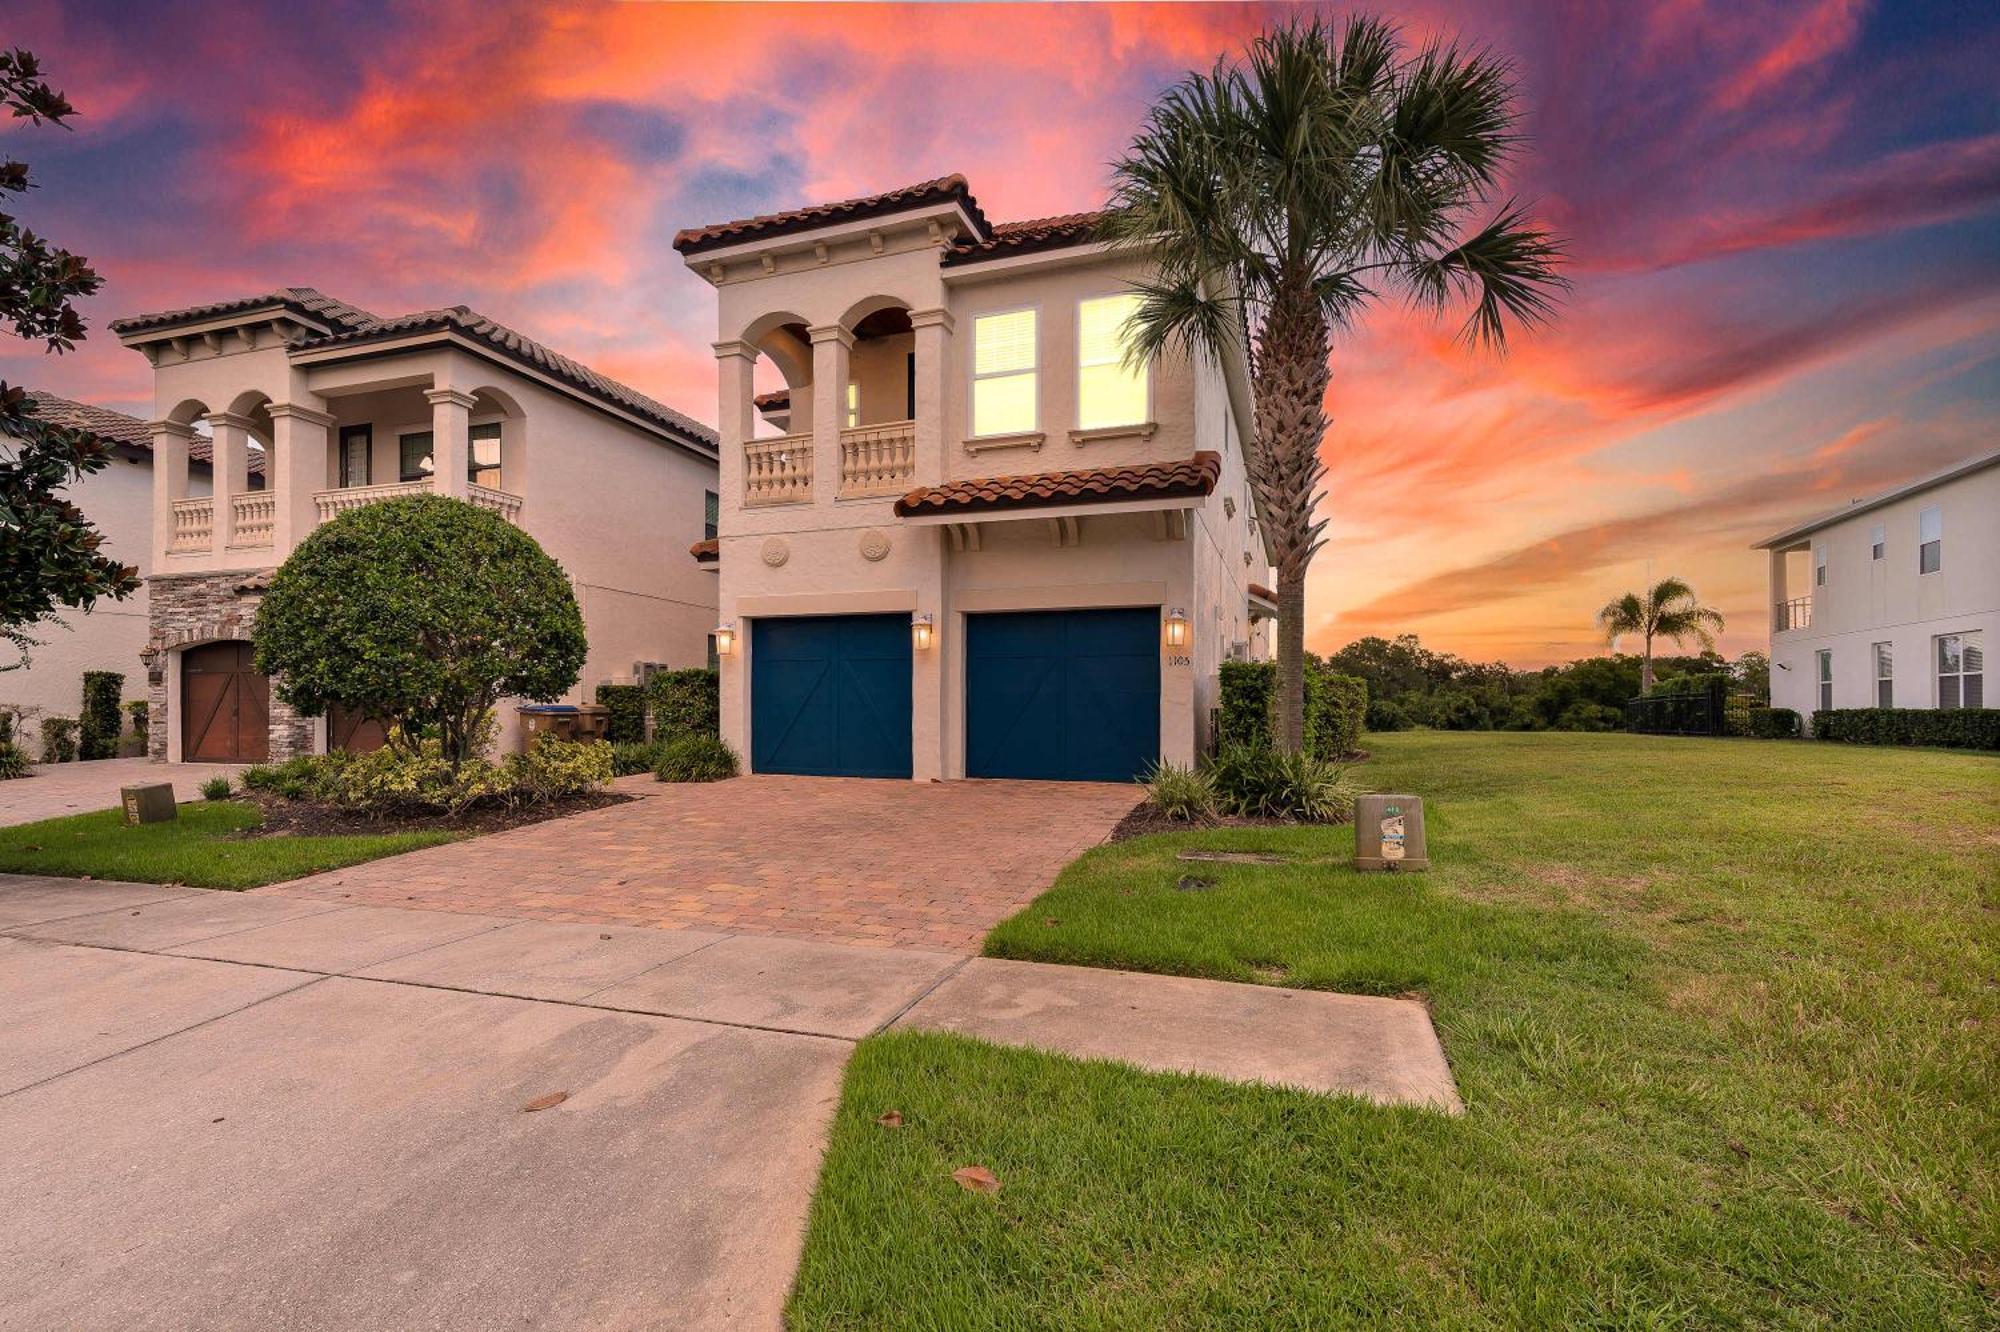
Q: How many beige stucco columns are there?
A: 7